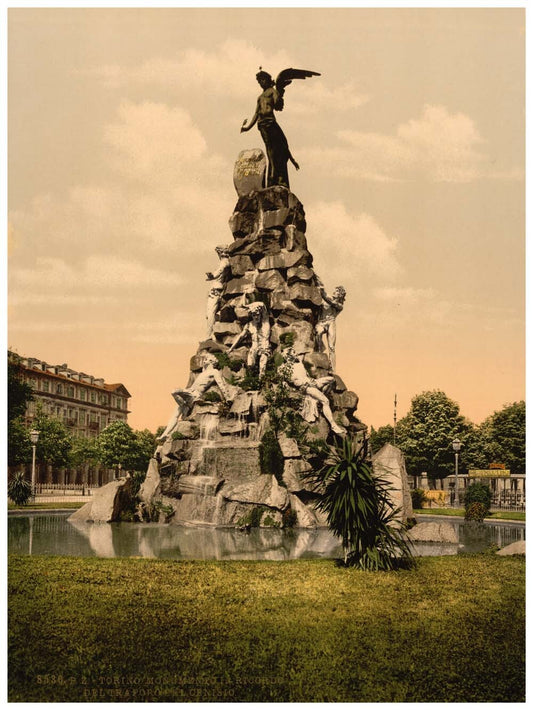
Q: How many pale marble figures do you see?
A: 5